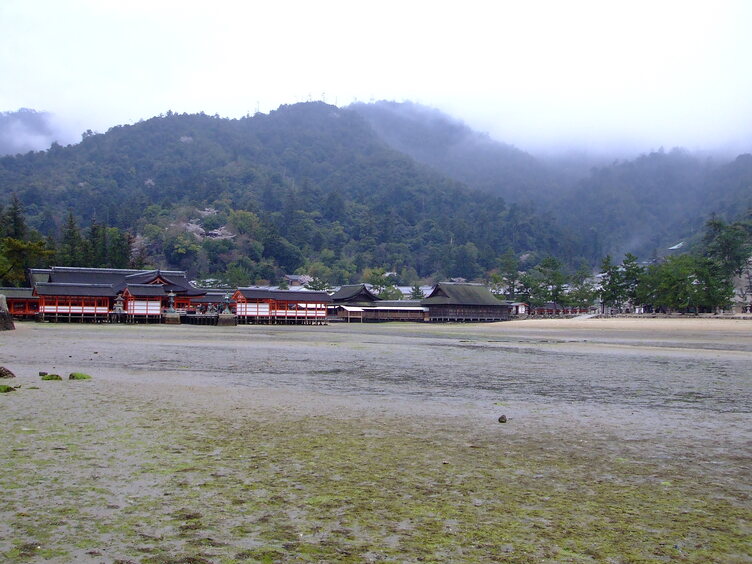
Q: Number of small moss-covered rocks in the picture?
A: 3